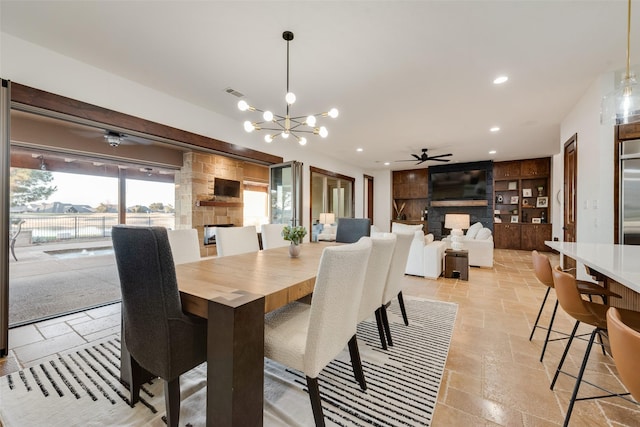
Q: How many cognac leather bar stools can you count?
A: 3